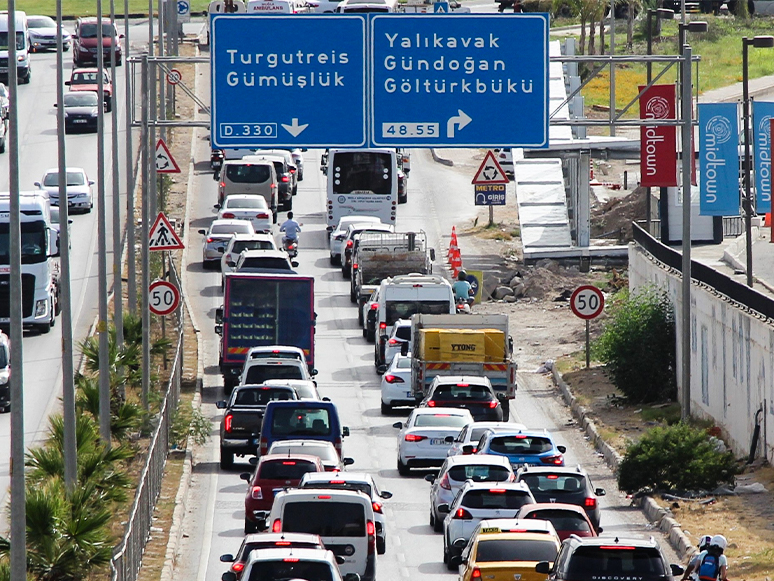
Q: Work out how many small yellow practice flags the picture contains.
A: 0